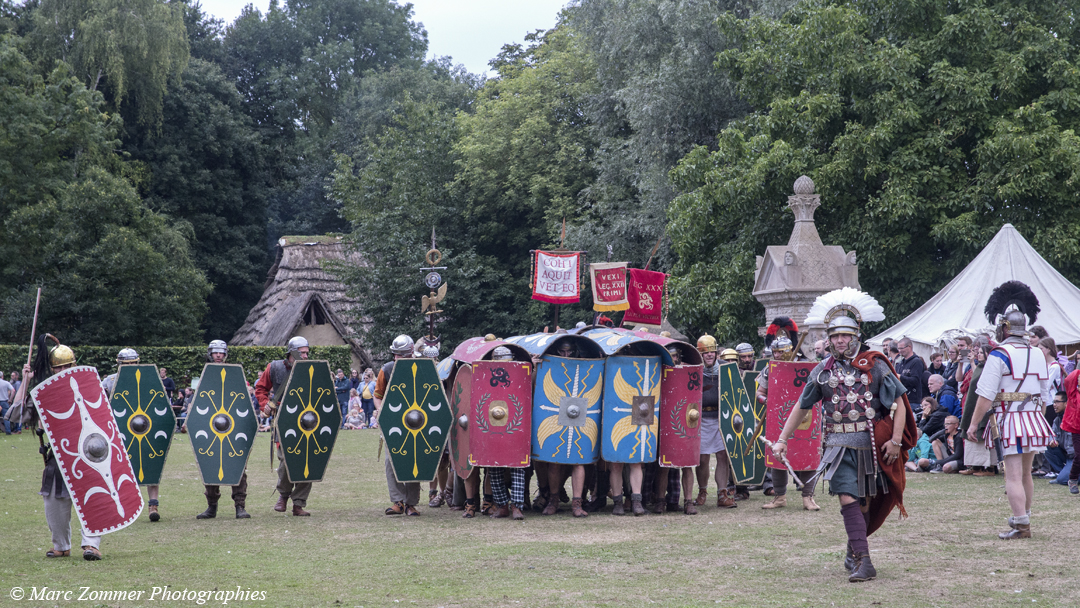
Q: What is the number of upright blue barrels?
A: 0